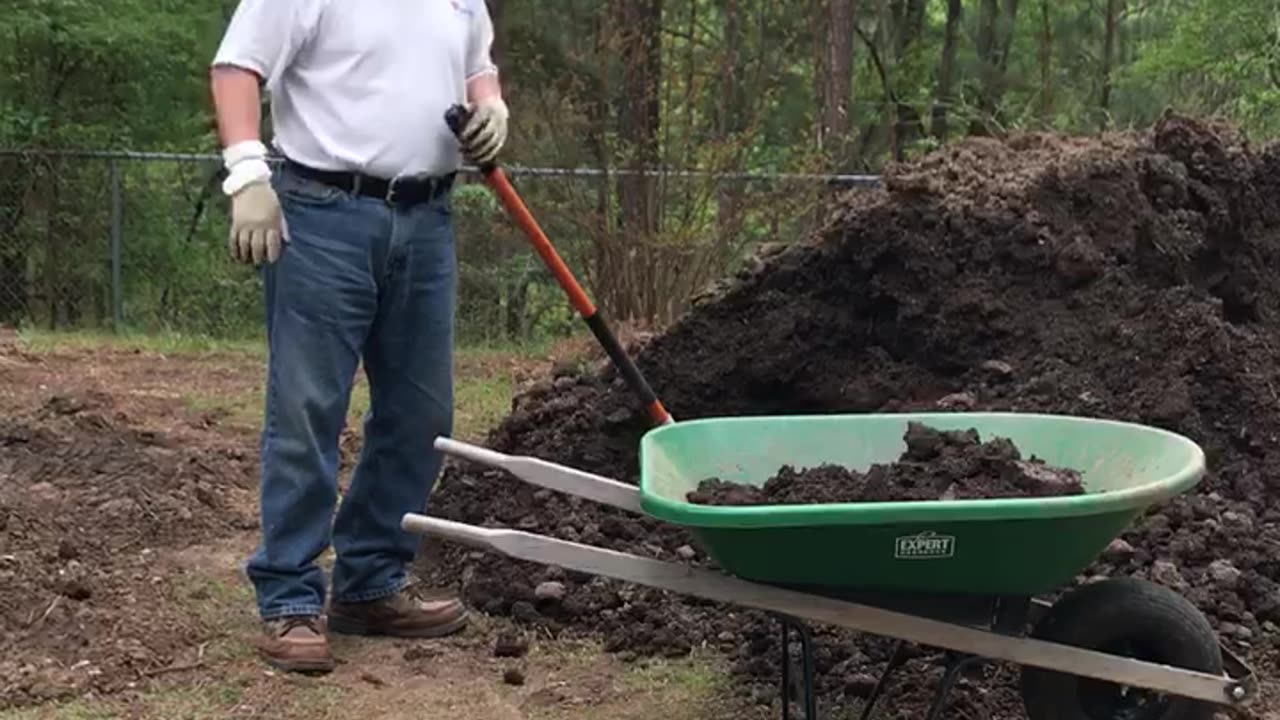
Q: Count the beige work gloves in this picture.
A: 2